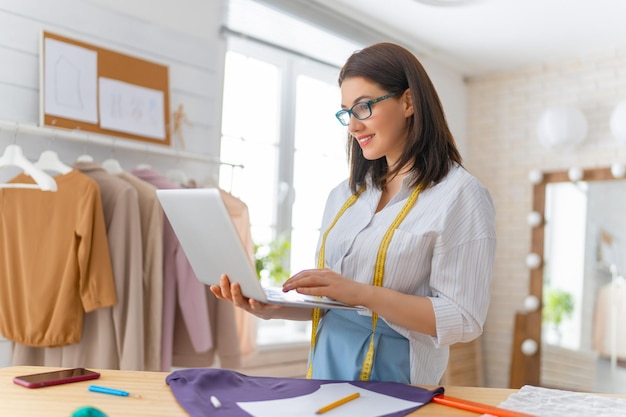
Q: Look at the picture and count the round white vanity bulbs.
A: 7